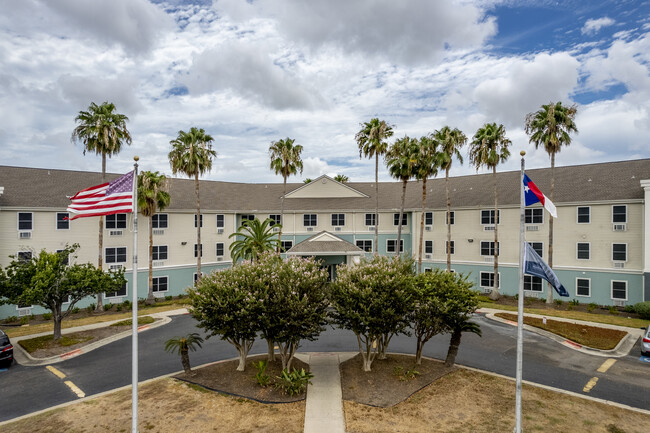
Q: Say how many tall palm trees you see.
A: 10